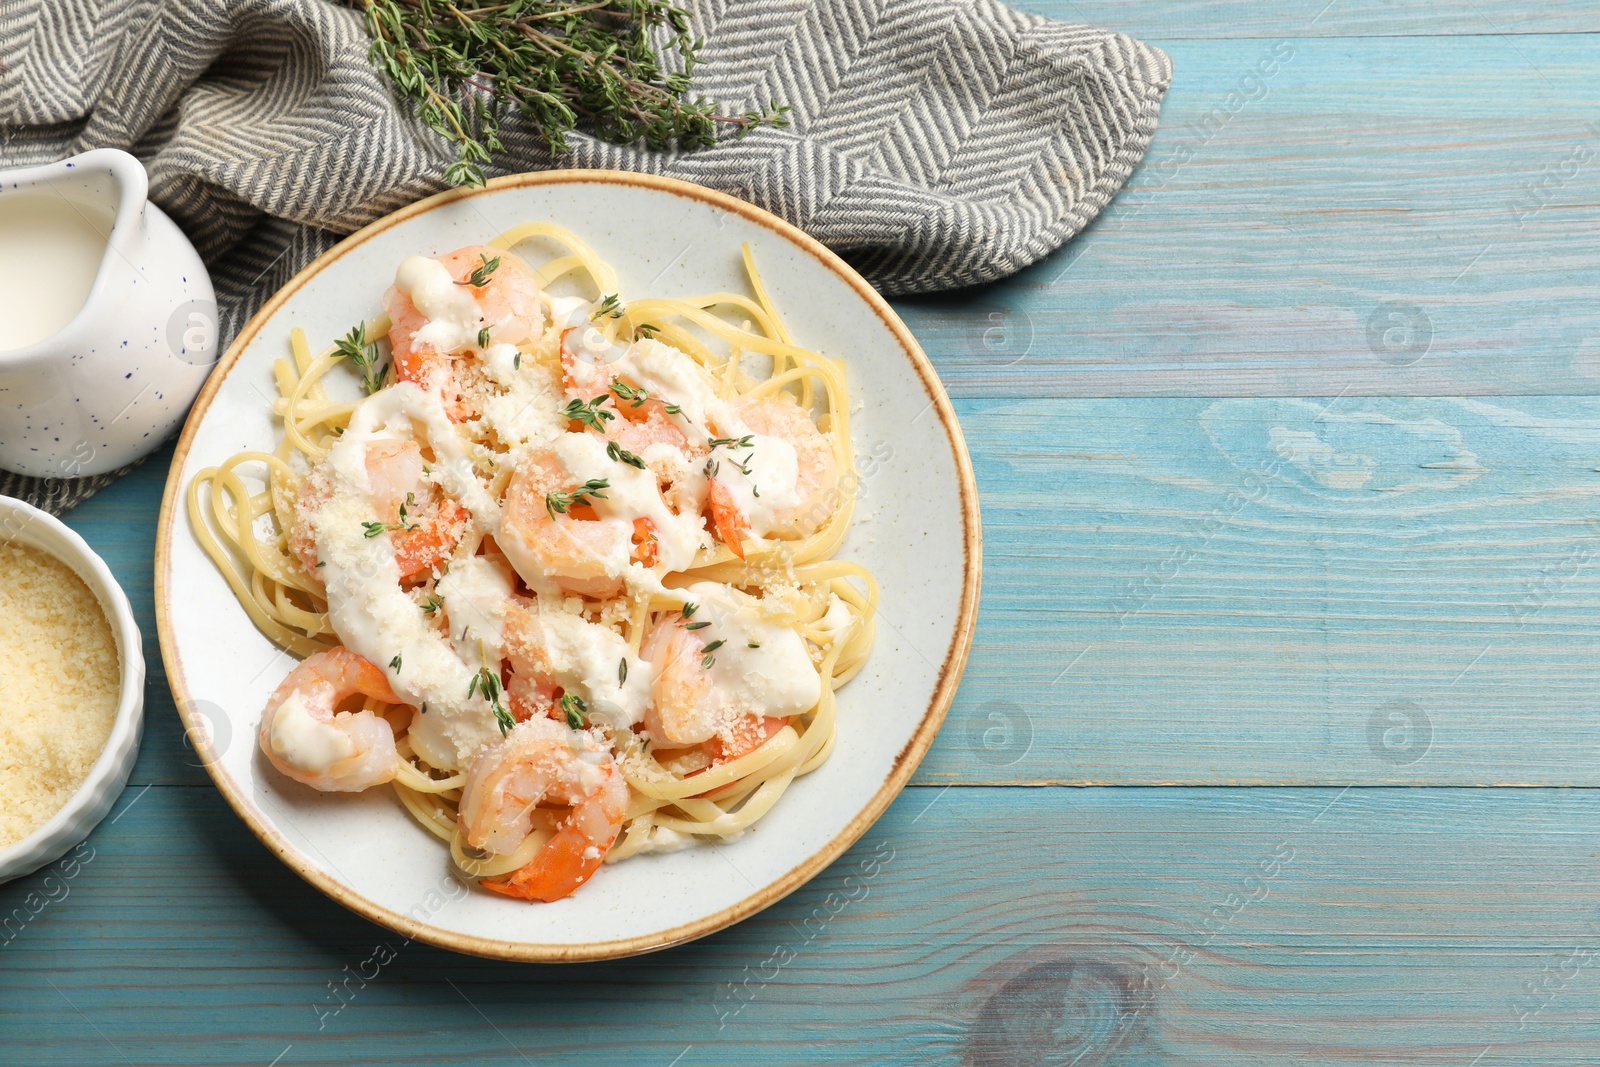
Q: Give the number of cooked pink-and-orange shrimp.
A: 9